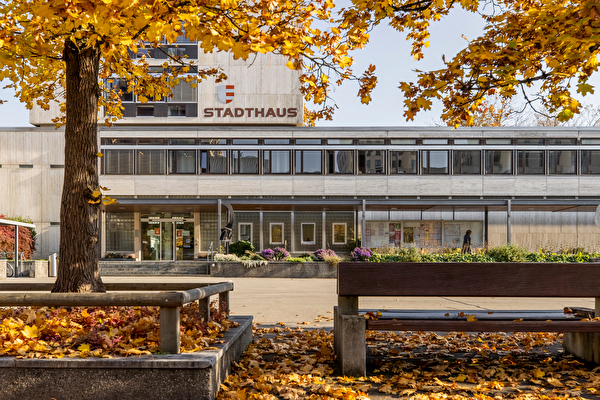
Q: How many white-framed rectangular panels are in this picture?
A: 4